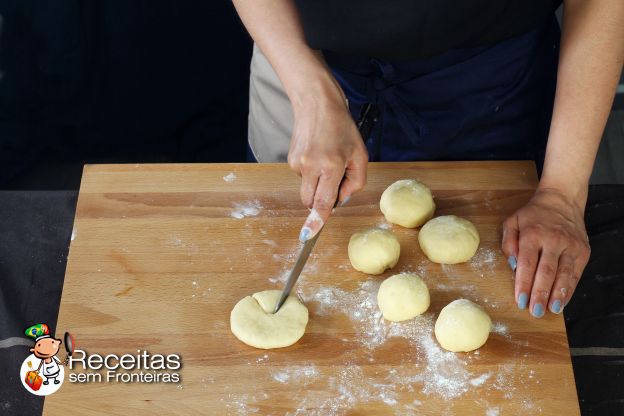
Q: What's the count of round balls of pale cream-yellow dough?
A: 5